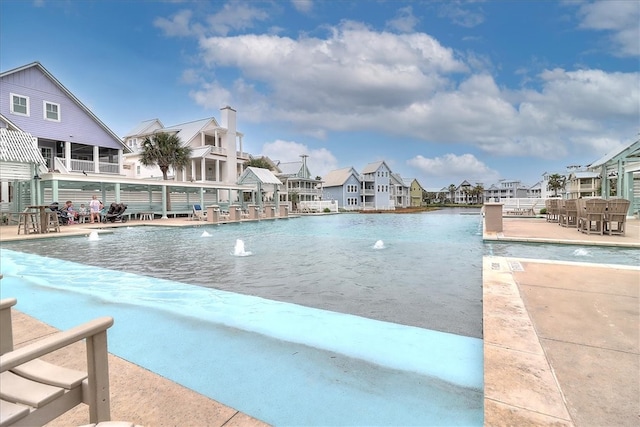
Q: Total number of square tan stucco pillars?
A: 6